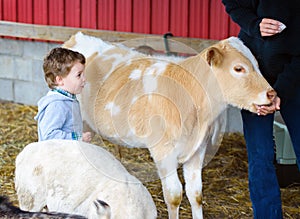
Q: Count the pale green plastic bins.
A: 1